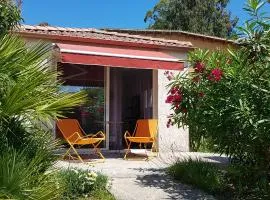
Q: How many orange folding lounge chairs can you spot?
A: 2